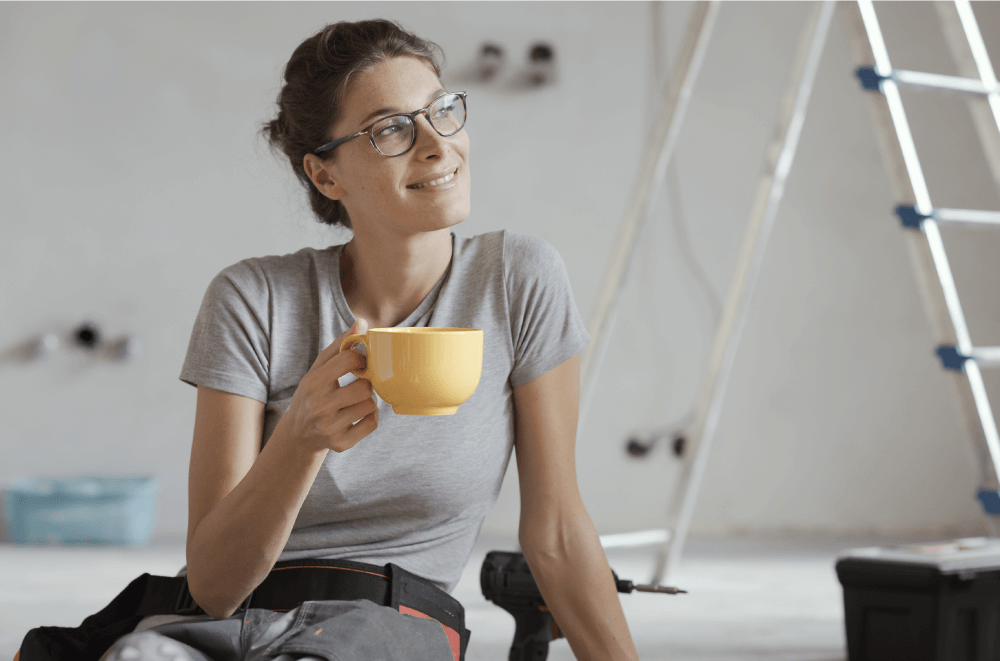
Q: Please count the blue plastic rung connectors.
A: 4